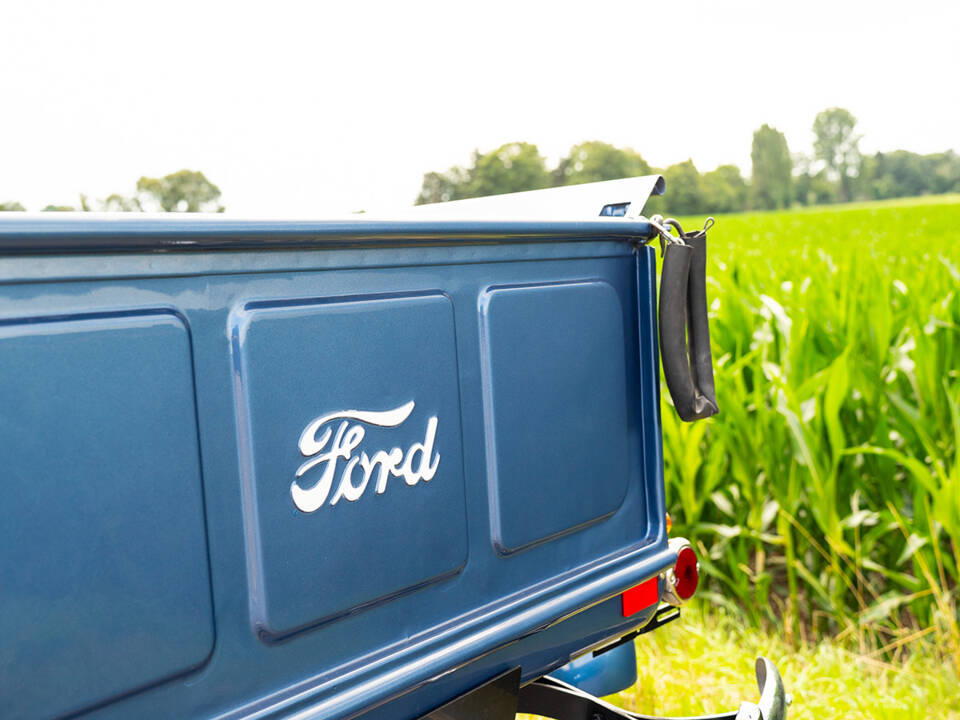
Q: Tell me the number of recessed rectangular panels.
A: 3